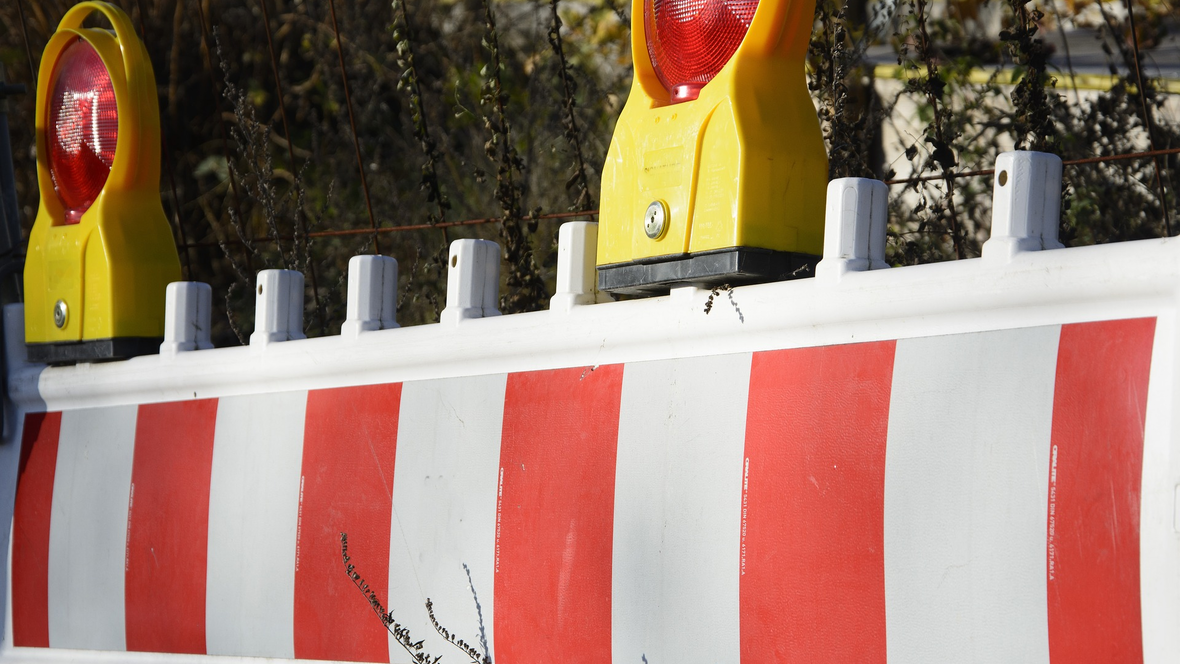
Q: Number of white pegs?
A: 7